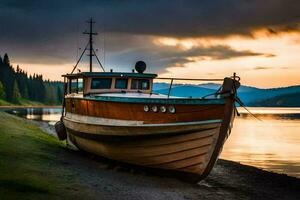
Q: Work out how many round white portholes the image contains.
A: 4